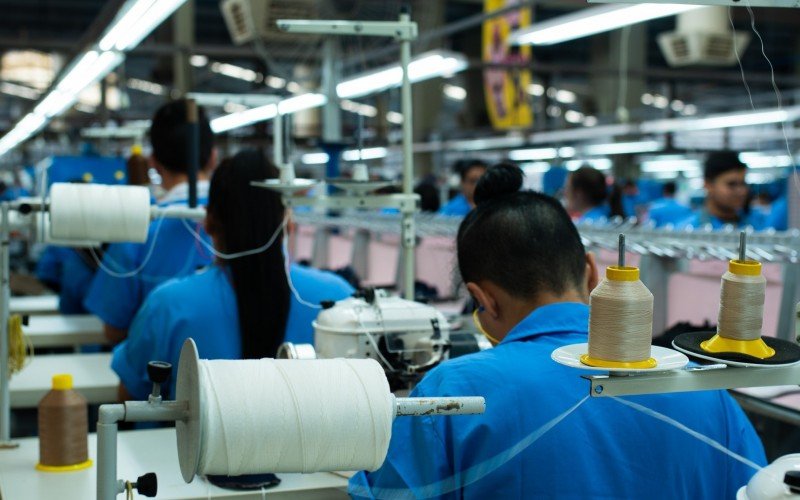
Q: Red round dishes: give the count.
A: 0